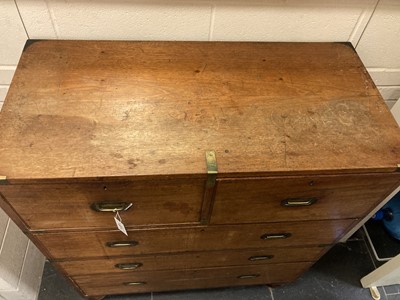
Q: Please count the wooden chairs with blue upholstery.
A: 0